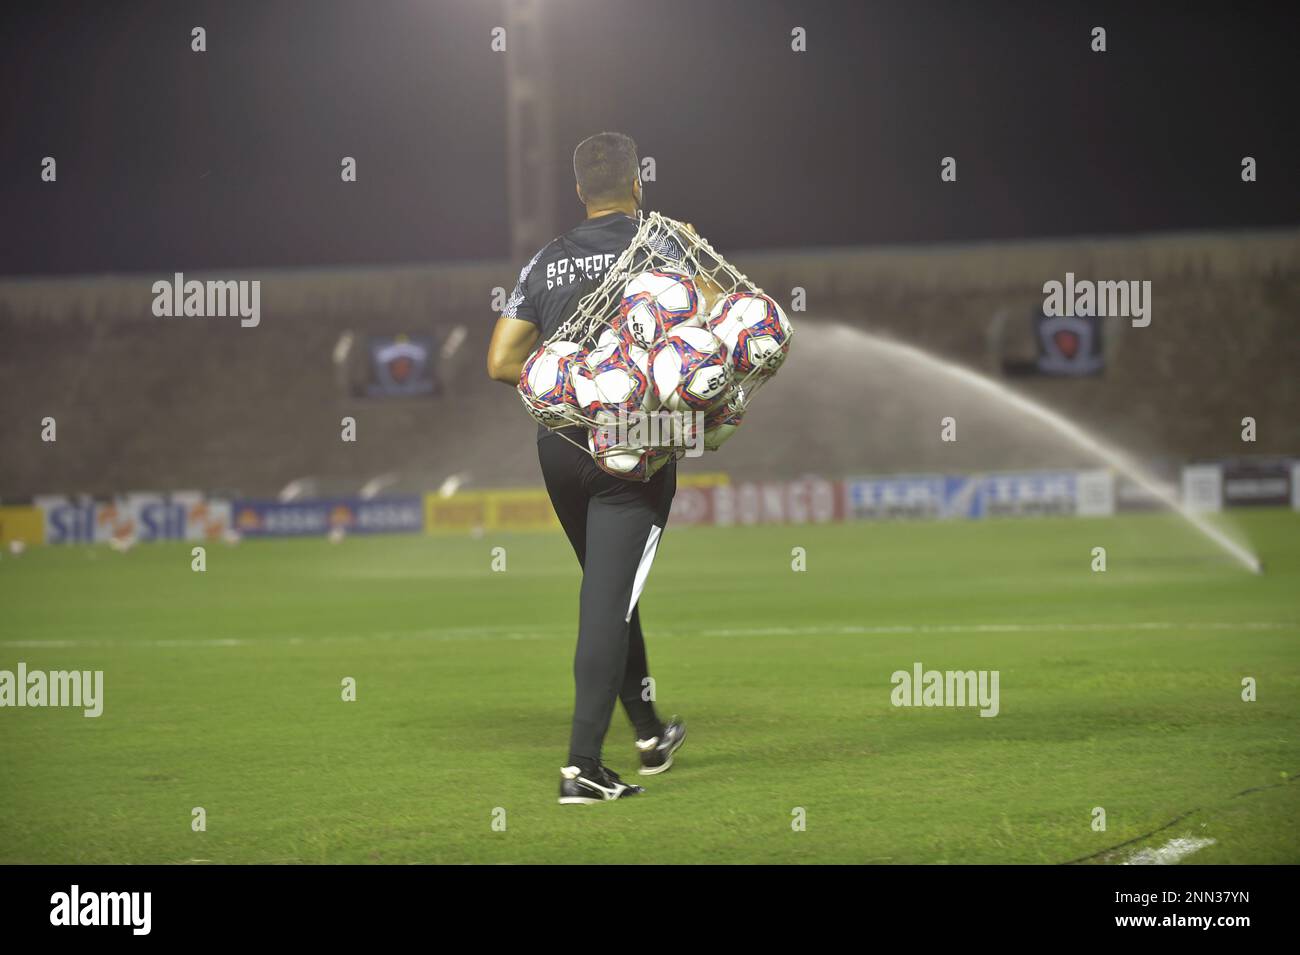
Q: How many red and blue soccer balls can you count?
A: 7